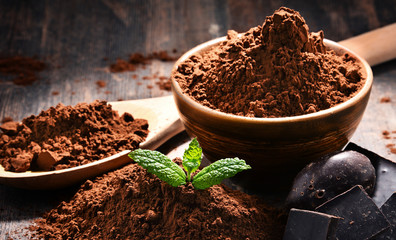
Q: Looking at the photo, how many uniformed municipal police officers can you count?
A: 0